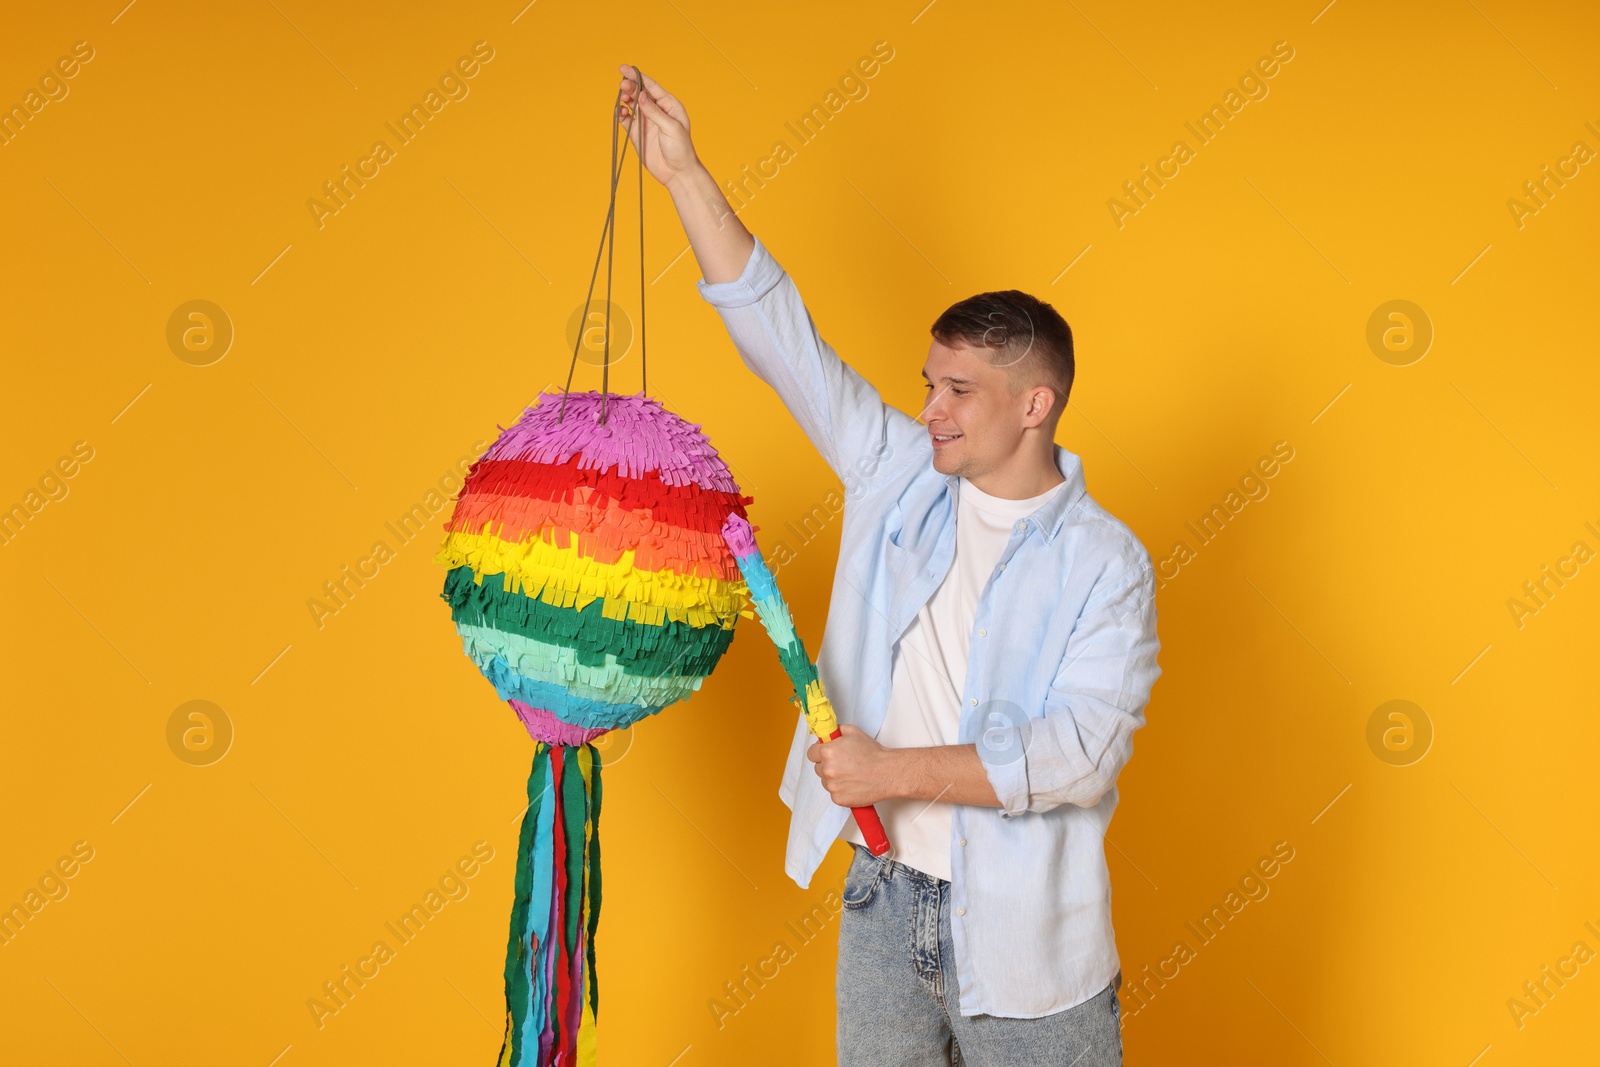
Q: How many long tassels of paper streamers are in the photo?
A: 1